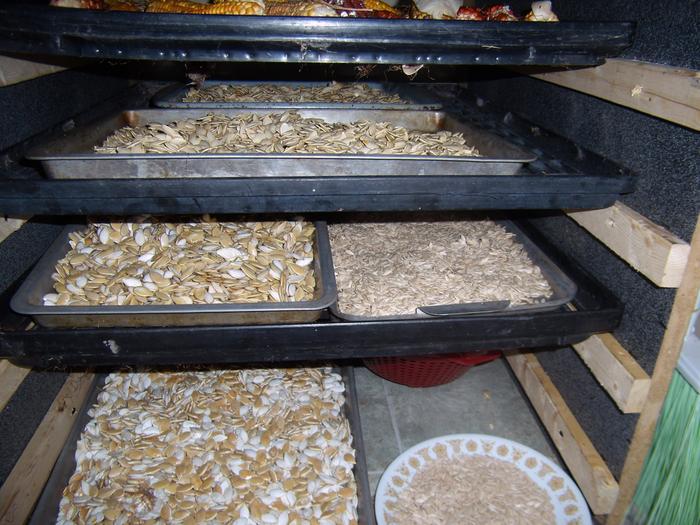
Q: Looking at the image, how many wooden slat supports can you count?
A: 8